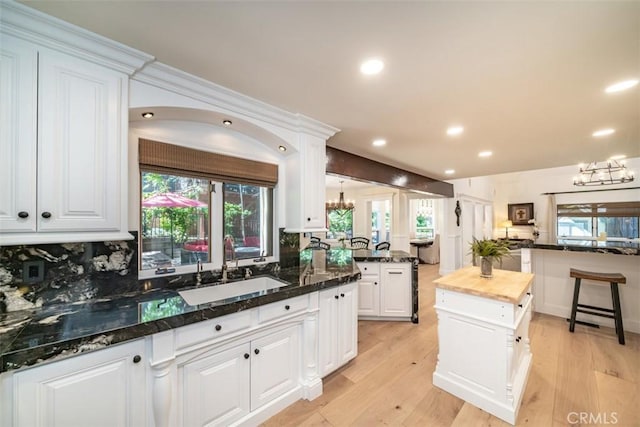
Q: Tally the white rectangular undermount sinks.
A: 1